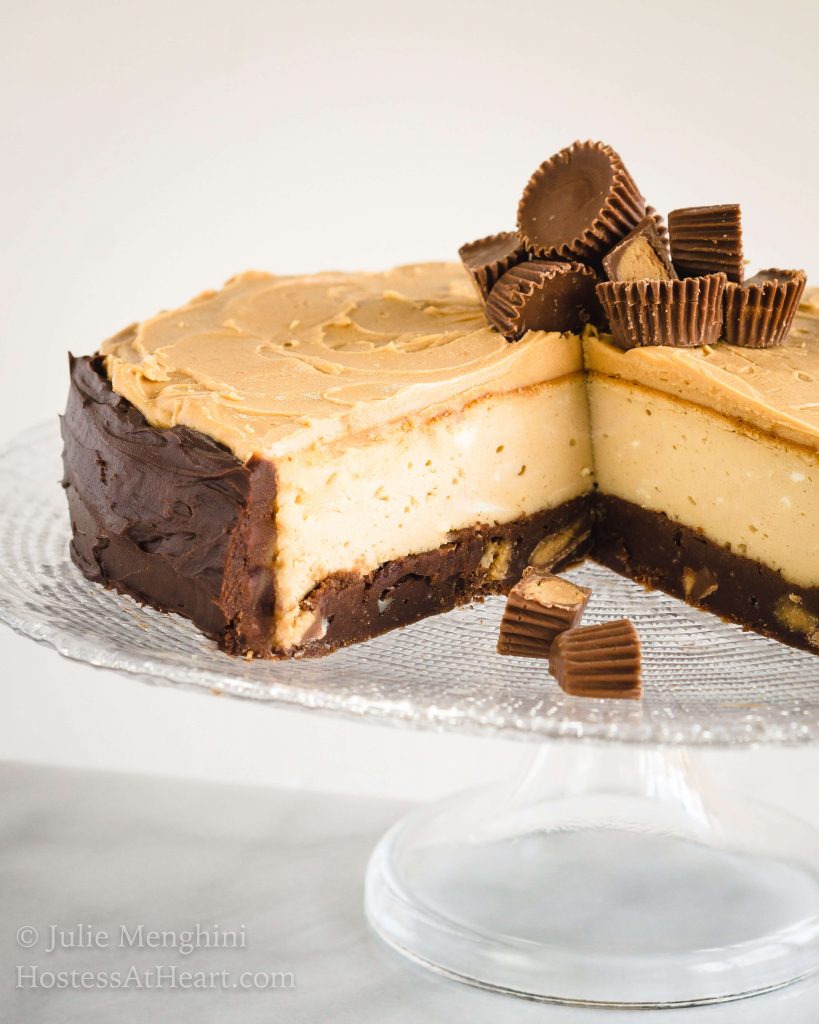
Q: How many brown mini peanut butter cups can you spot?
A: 10